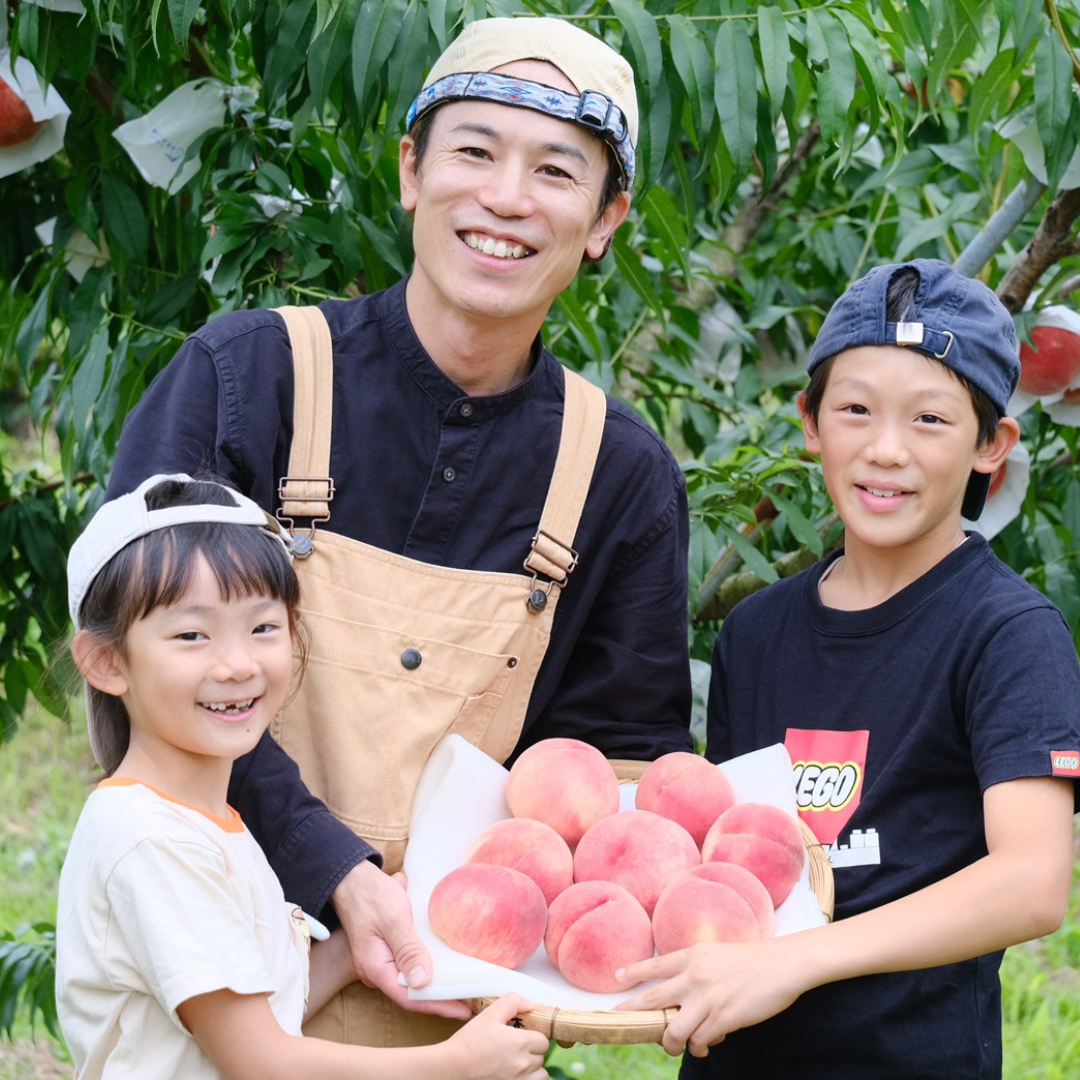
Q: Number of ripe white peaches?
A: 8